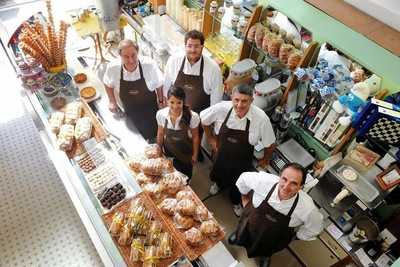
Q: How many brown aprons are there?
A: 5